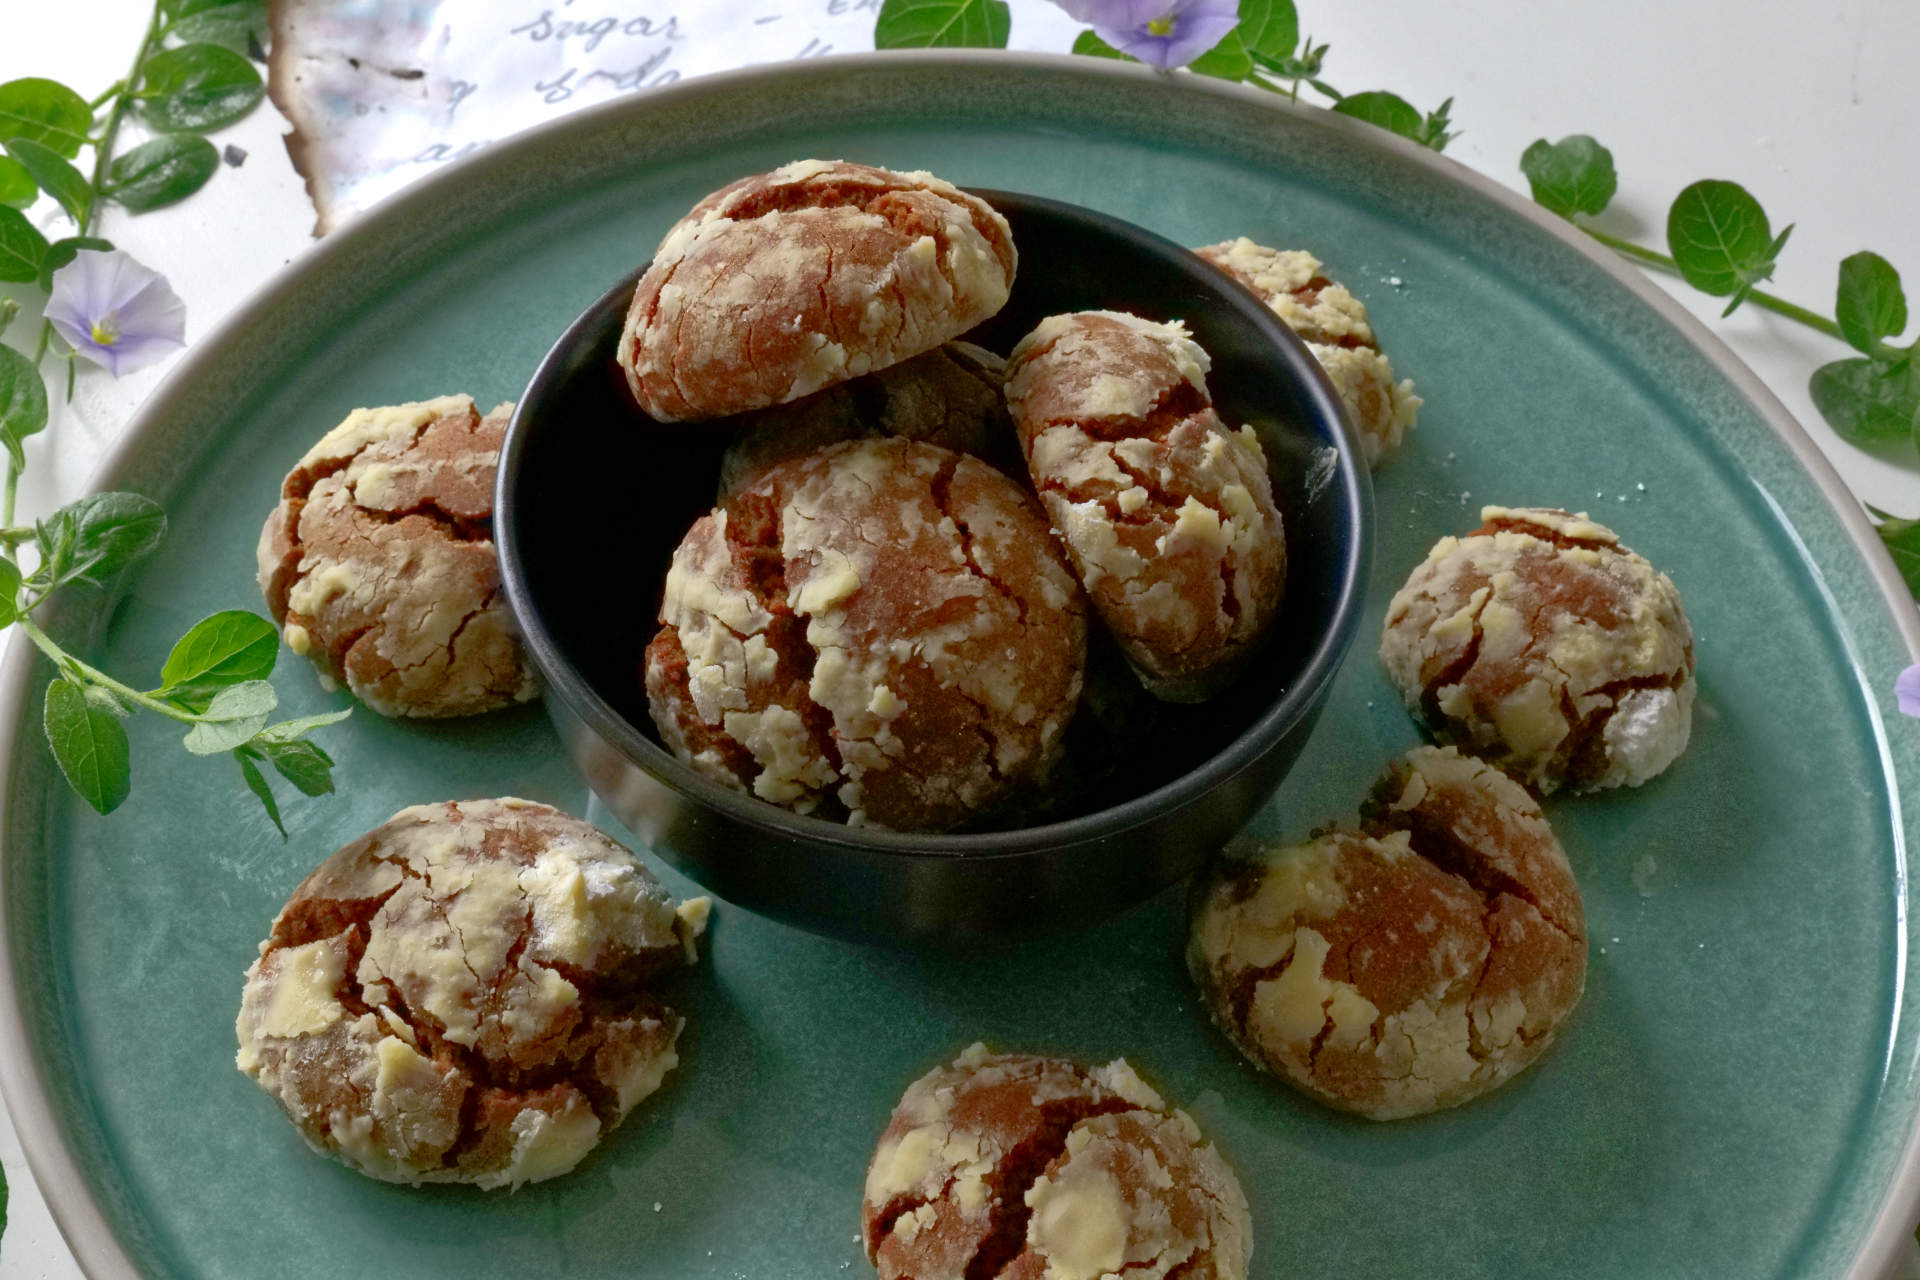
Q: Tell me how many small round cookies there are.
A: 10